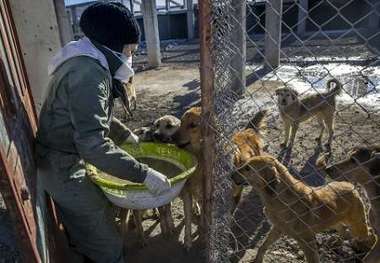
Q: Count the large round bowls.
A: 1